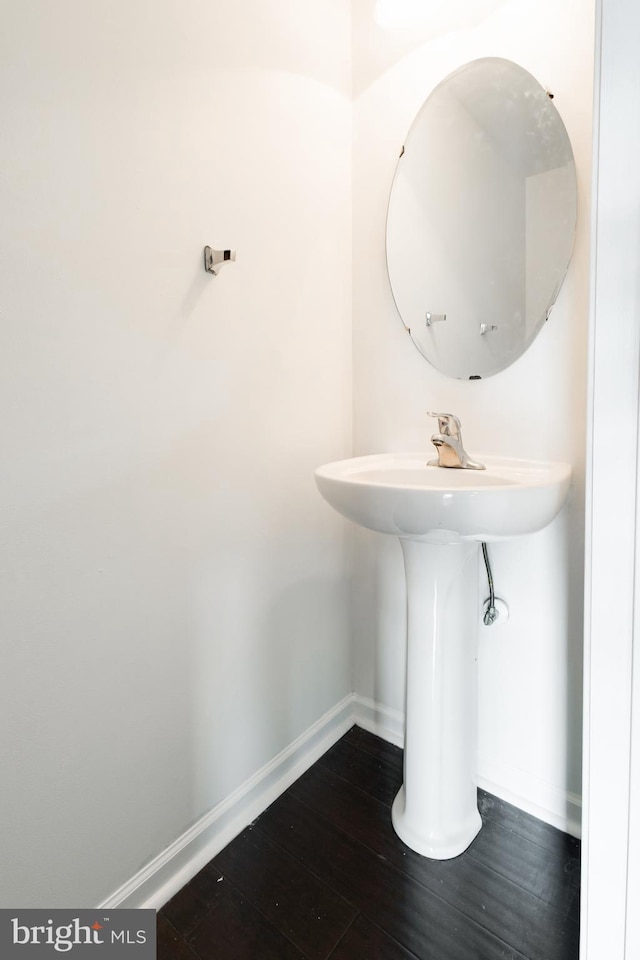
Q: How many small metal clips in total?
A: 5